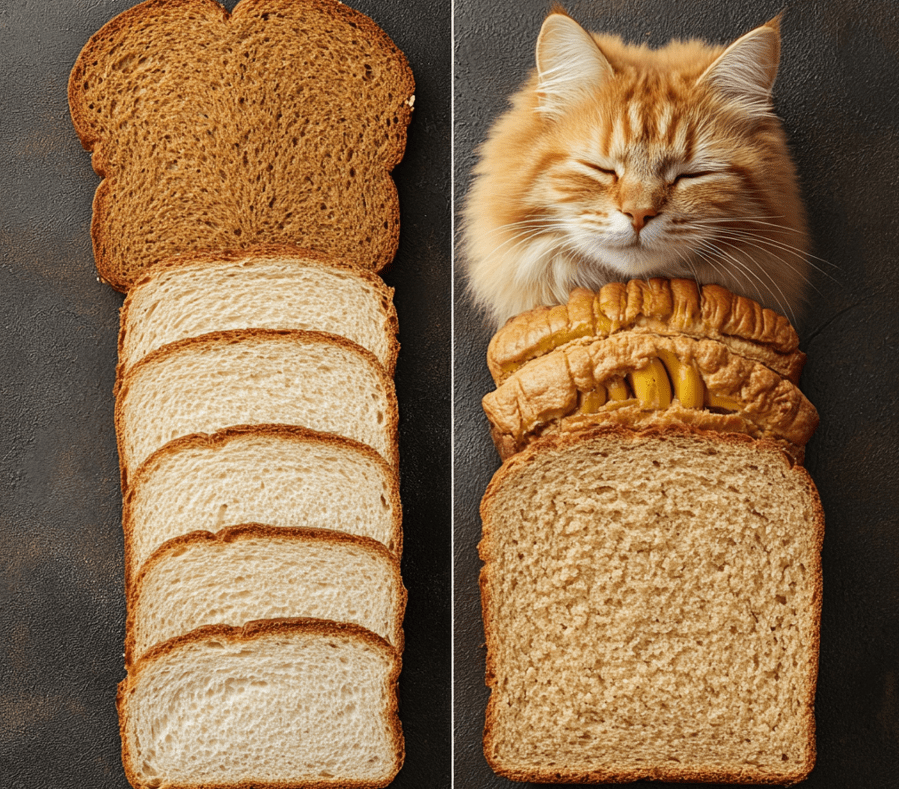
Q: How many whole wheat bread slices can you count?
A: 2